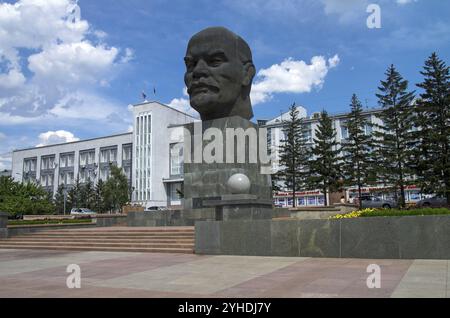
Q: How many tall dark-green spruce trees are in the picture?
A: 5